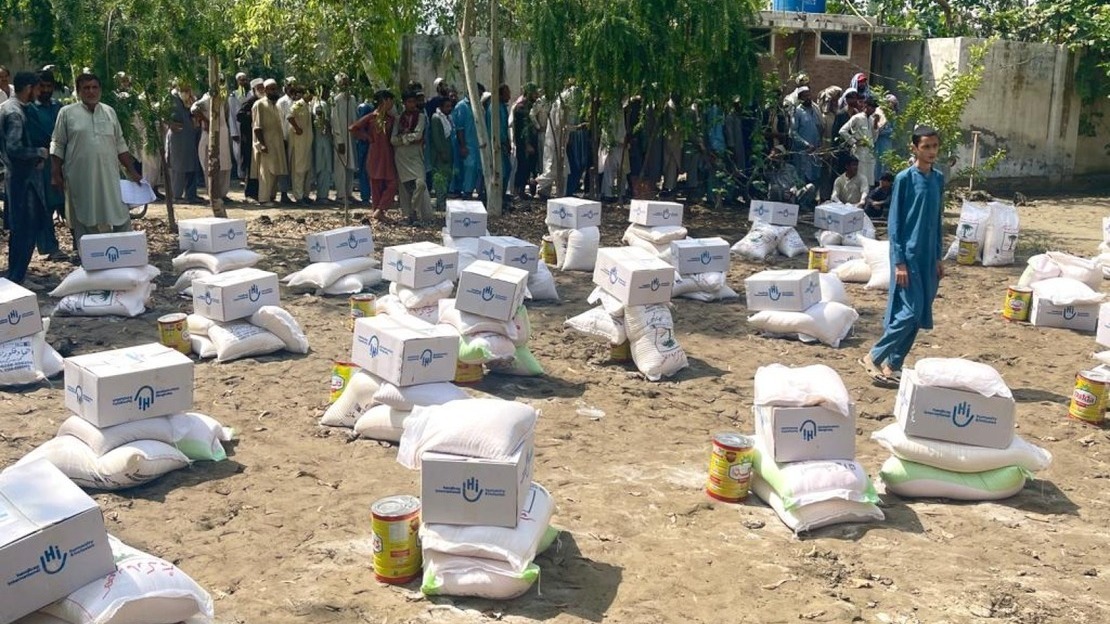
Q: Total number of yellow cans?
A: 12